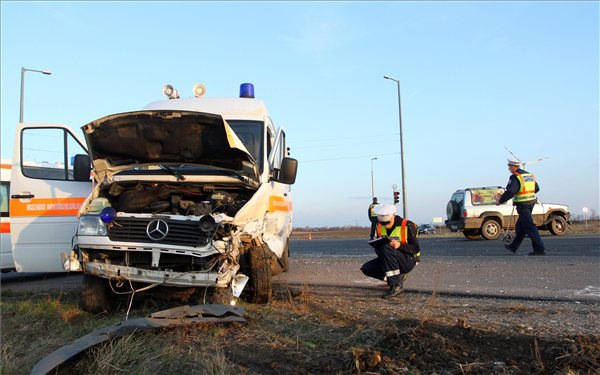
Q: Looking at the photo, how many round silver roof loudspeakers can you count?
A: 2